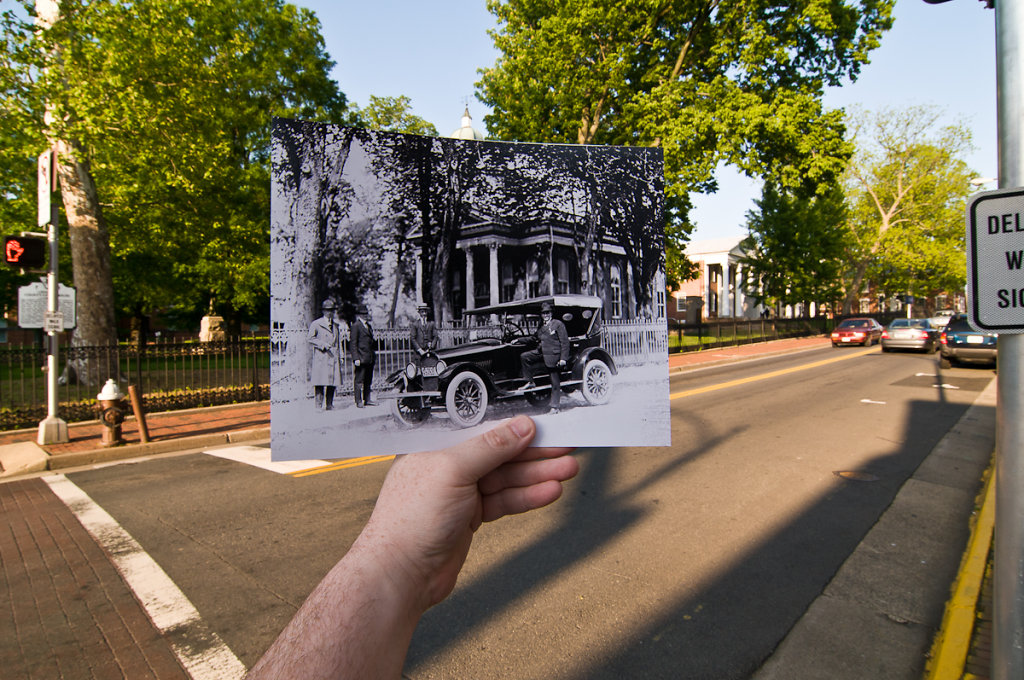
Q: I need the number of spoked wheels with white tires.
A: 3